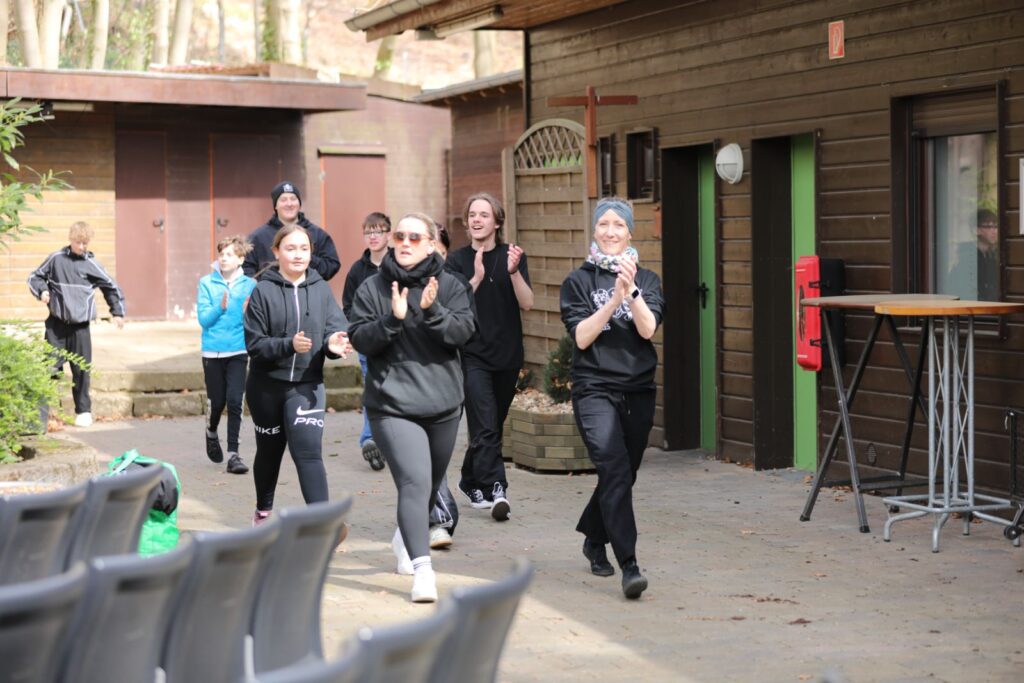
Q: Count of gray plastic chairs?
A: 9